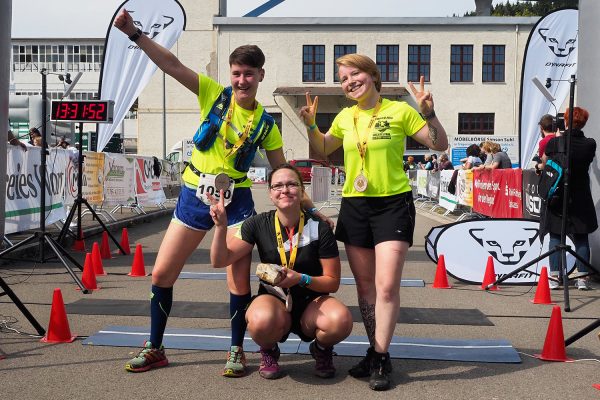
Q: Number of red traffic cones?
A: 11